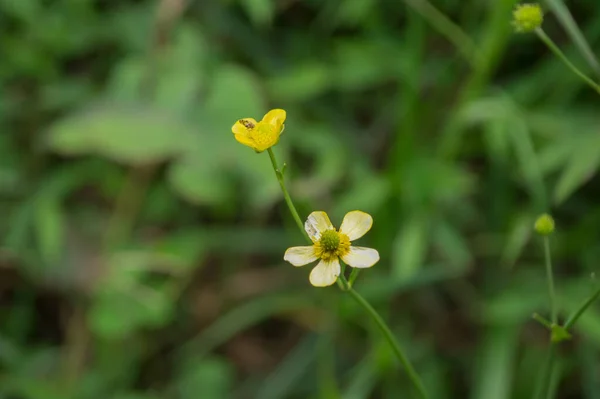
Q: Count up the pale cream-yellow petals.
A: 5